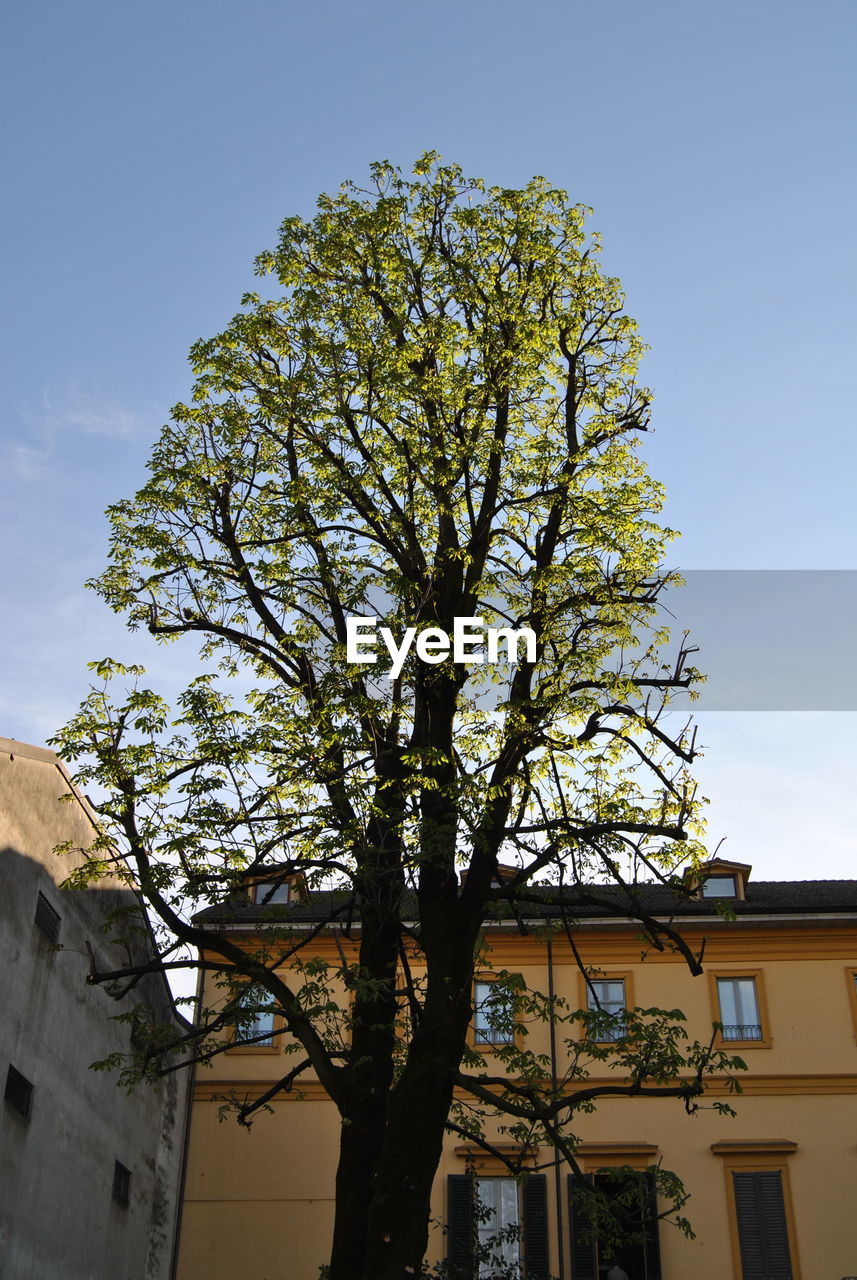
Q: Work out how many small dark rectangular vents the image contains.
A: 3